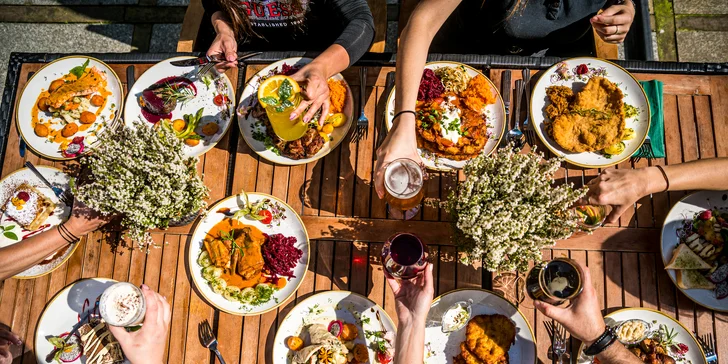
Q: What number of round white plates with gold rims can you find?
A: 12